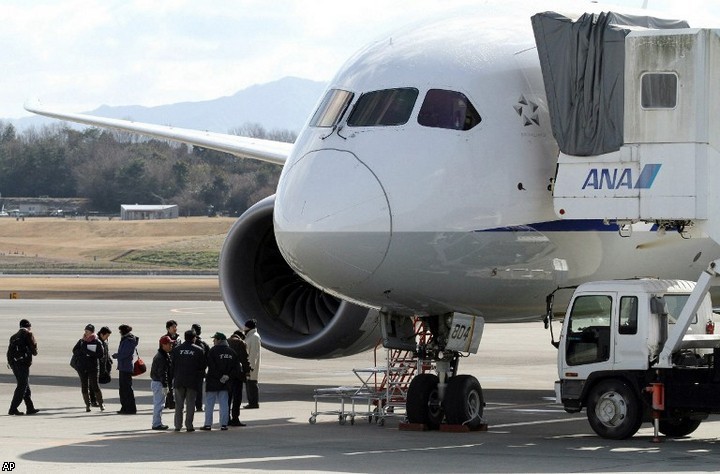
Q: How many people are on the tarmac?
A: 11